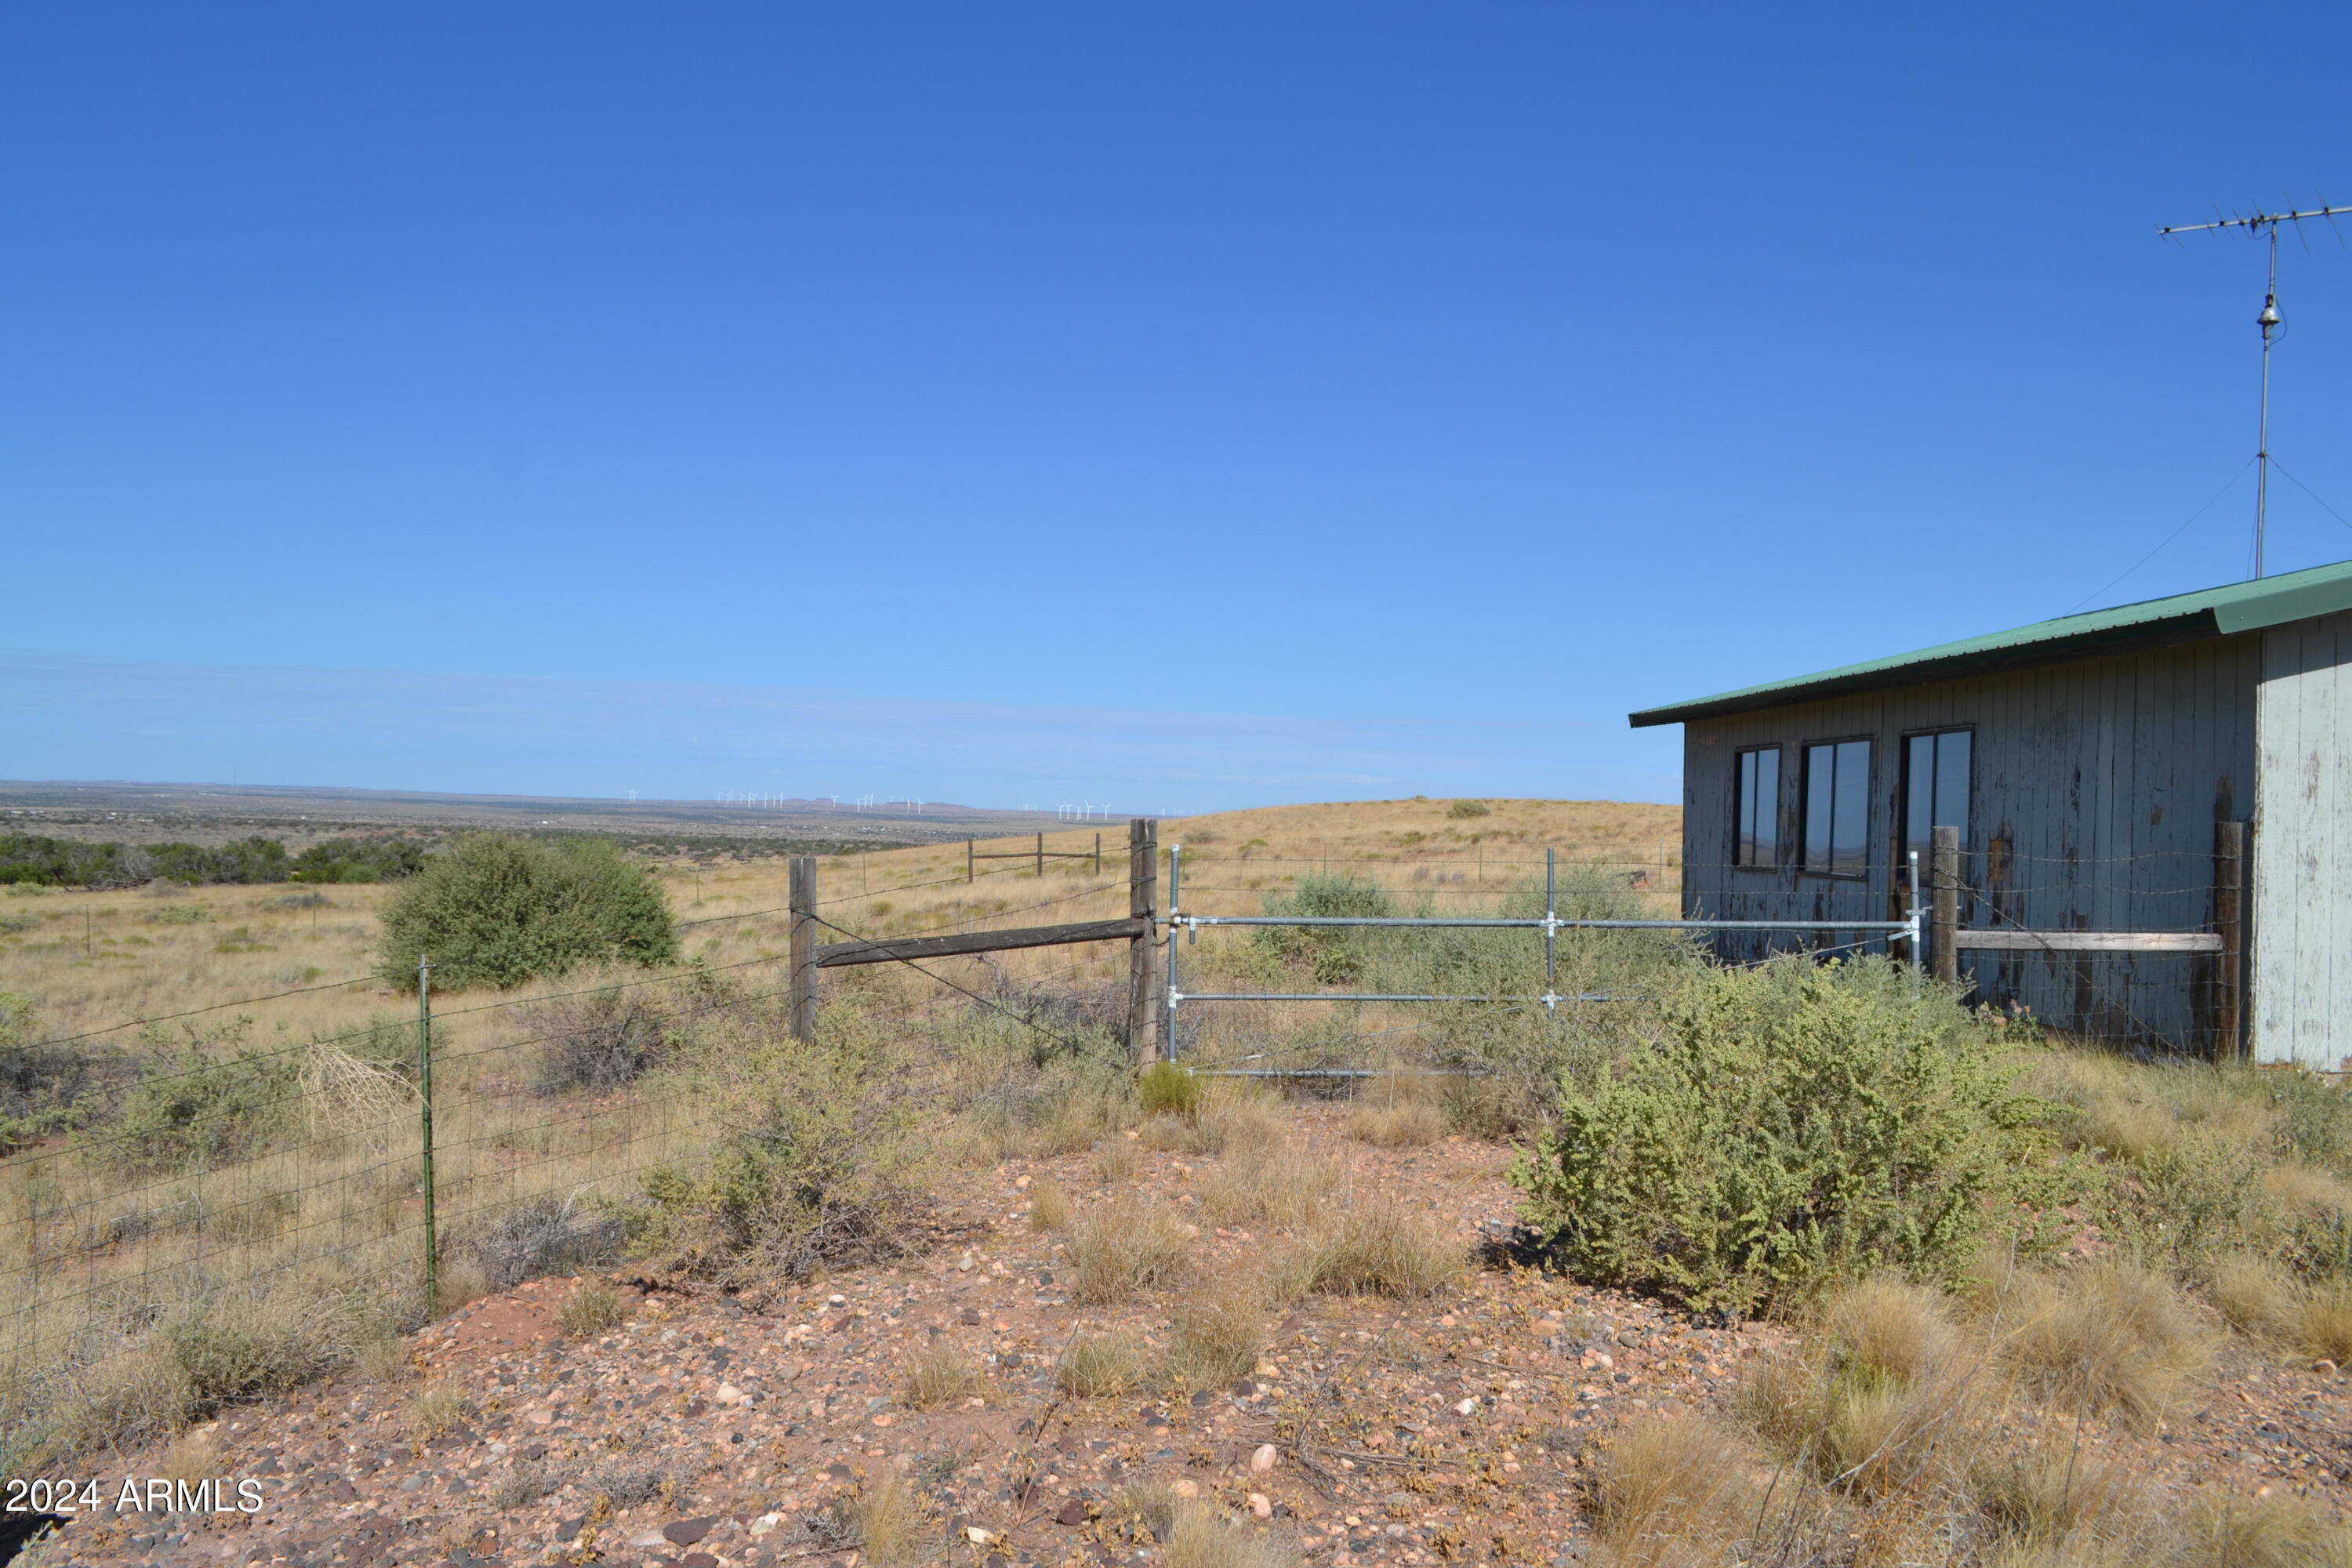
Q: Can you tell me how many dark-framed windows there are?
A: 3